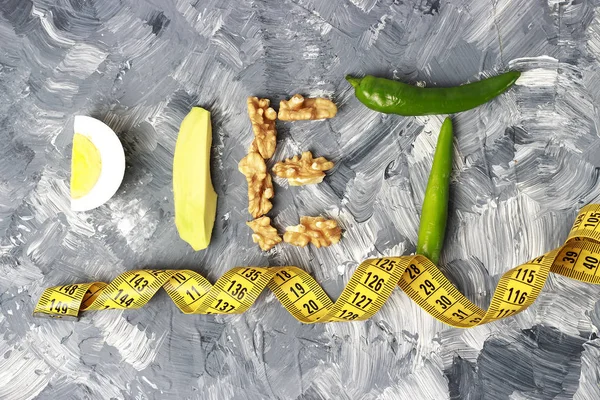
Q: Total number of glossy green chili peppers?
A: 2